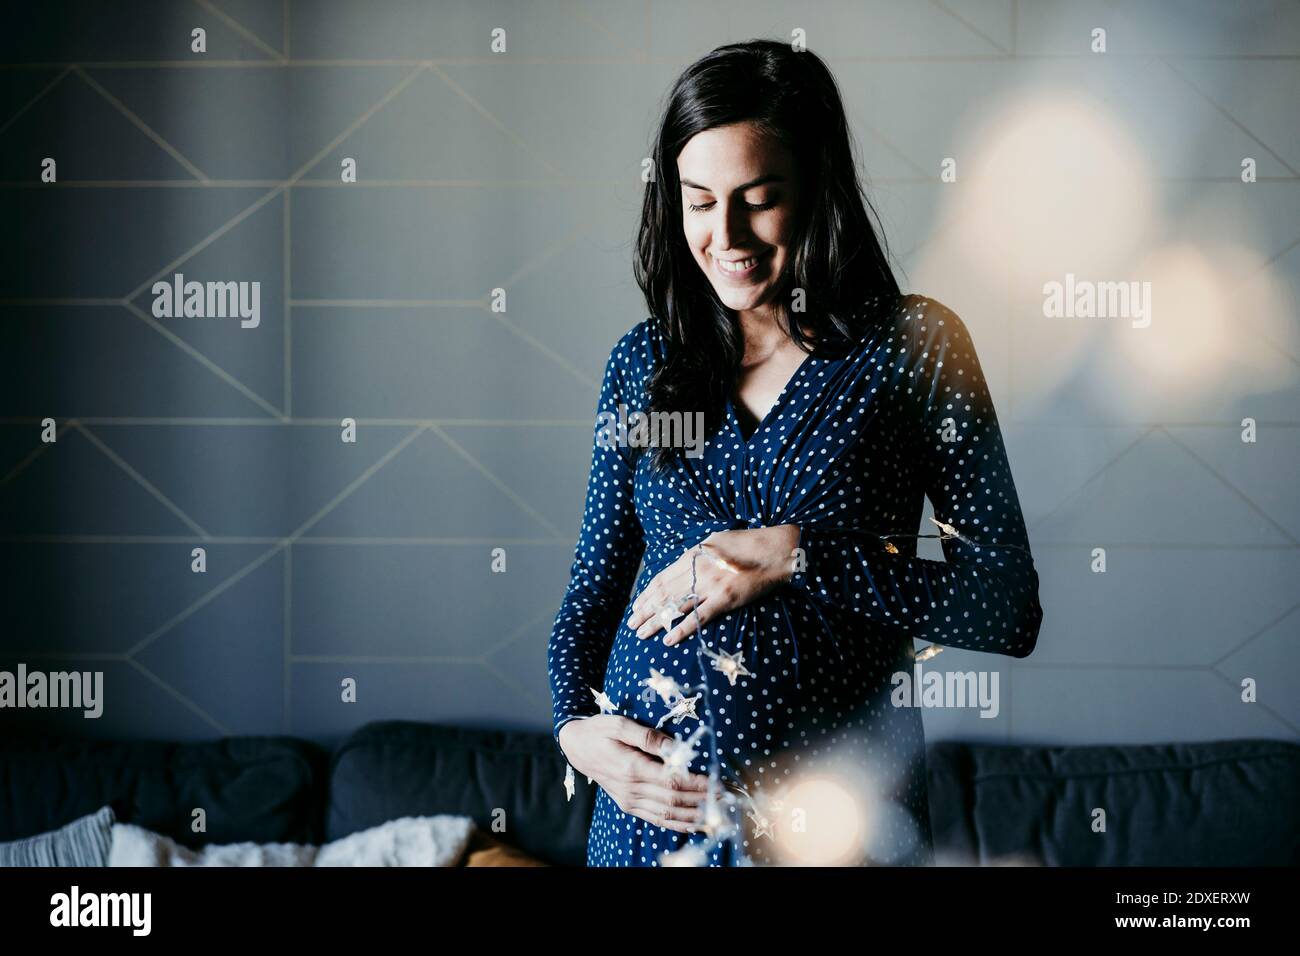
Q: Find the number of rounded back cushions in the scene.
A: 3